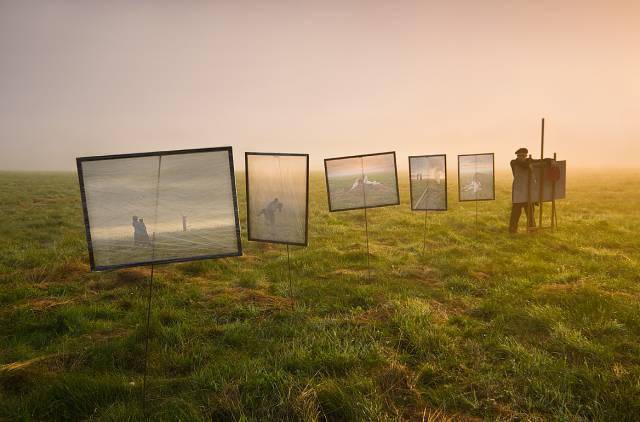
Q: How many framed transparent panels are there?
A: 5